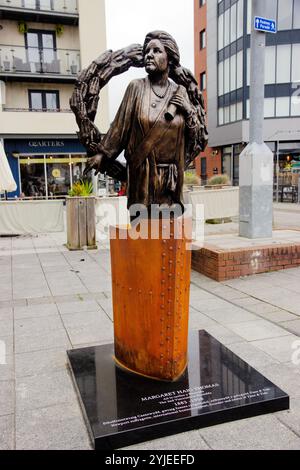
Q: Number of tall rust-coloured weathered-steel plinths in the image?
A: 1